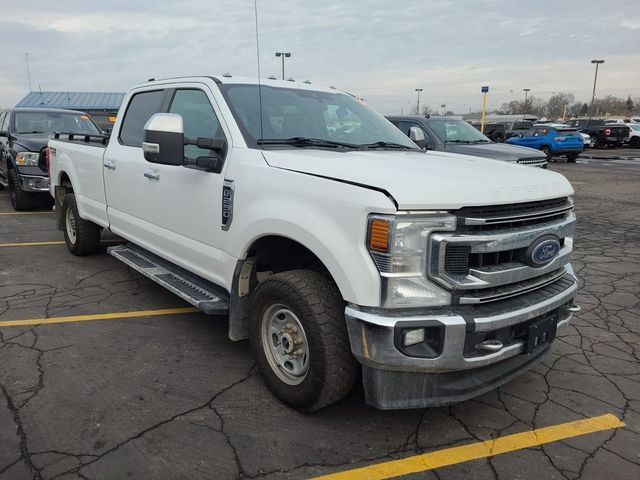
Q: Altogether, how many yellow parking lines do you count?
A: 4